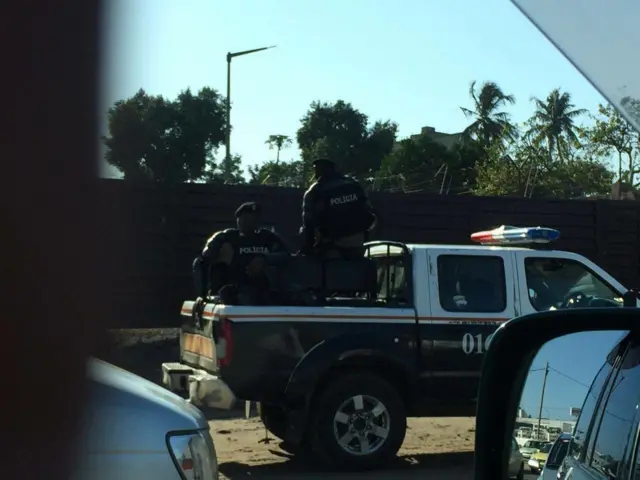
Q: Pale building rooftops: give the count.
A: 1